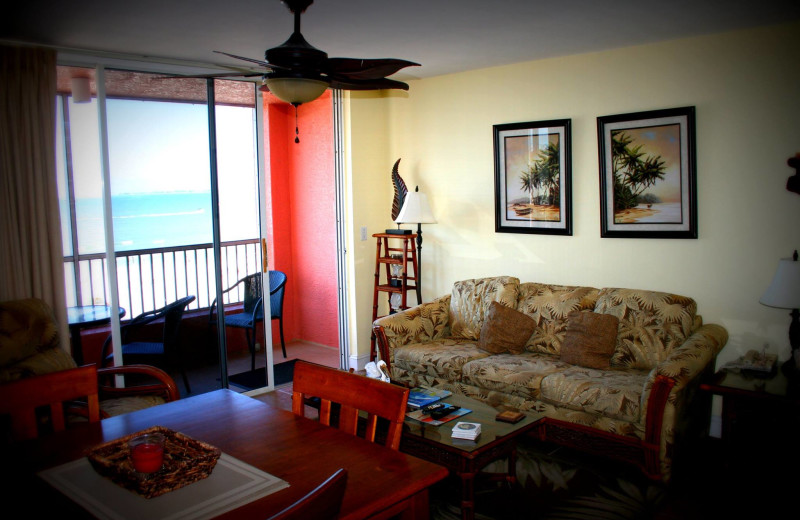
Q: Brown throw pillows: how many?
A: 2